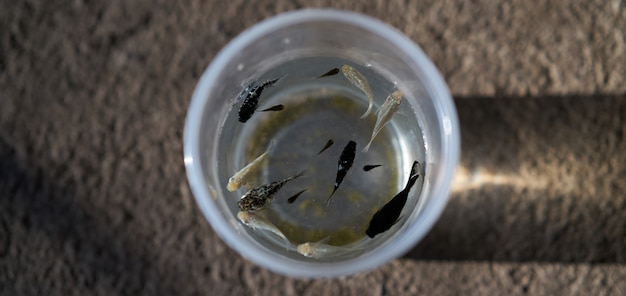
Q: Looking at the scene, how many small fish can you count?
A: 5